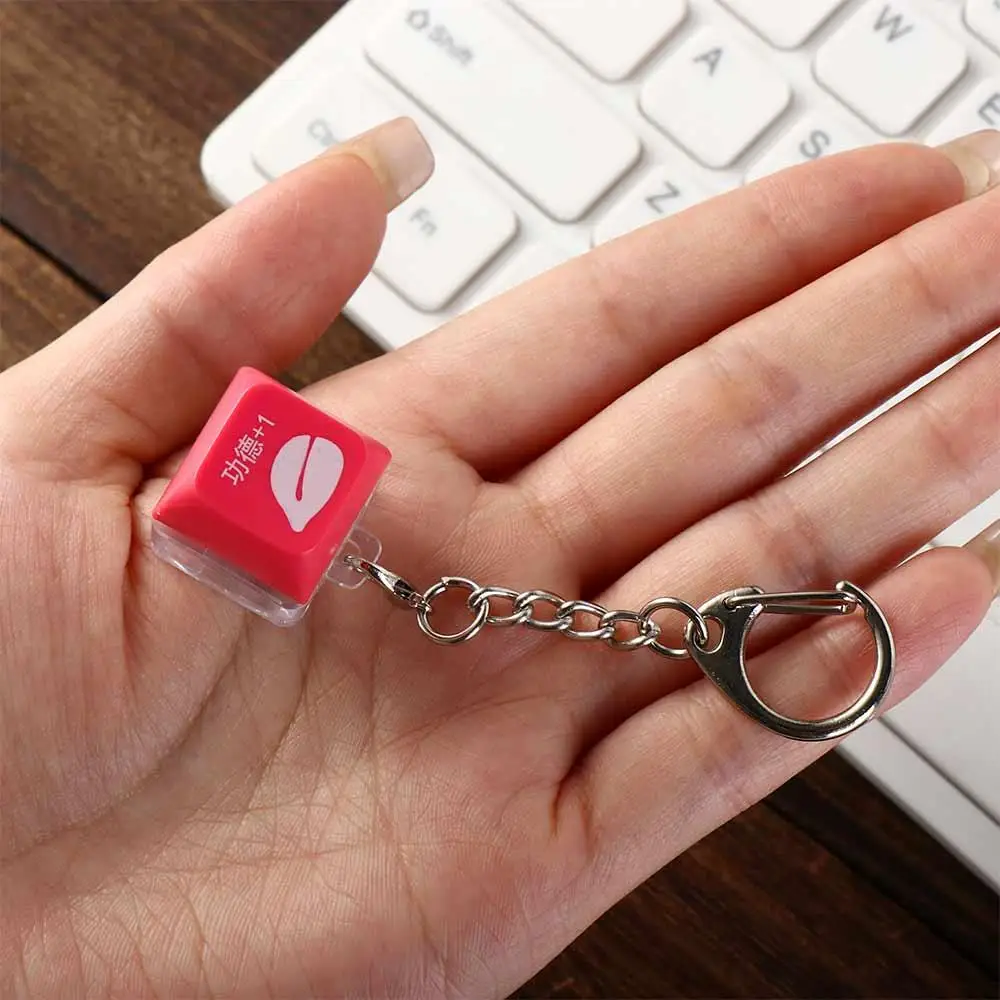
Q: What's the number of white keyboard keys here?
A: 11